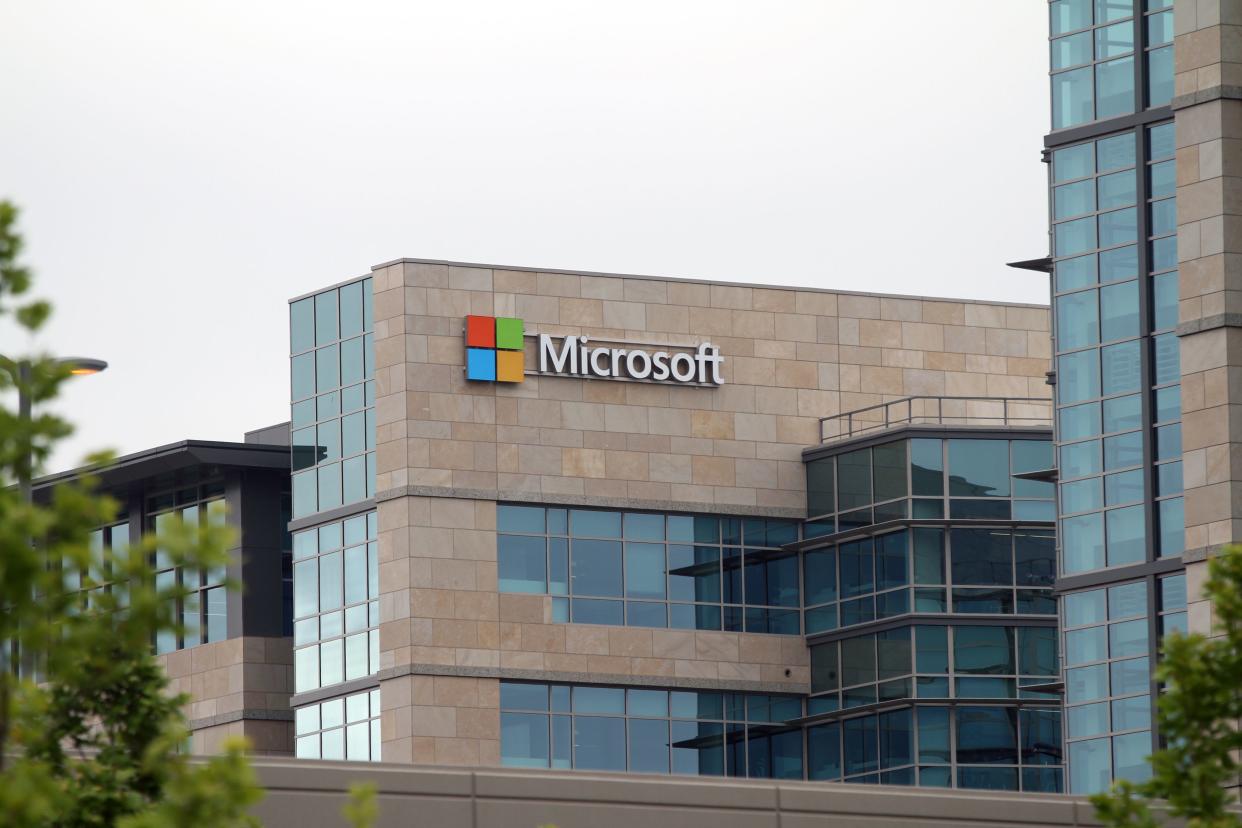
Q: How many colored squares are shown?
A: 4